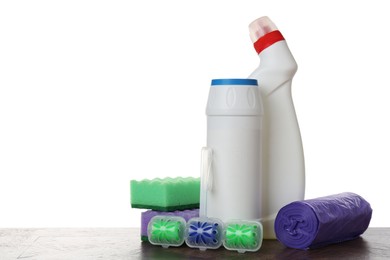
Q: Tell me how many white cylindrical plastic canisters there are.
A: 1